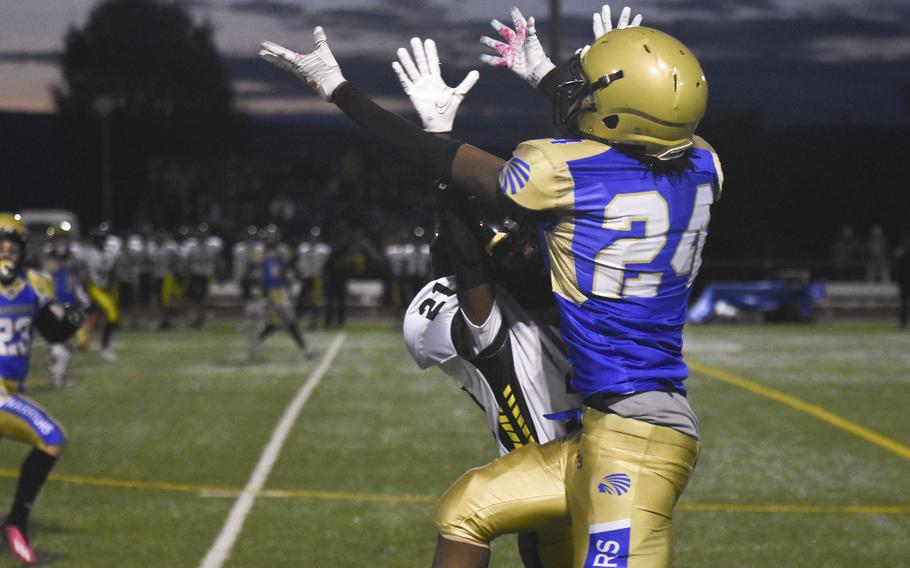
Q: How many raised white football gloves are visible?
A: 4